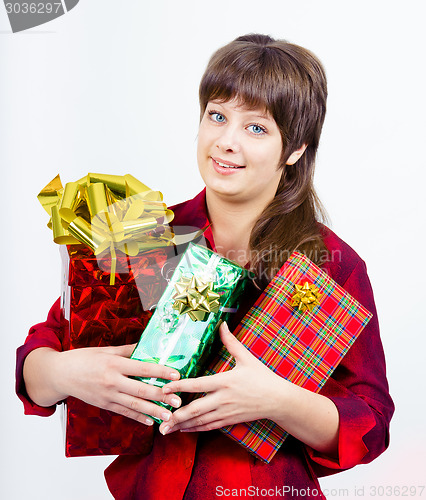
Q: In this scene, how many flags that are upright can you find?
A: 0